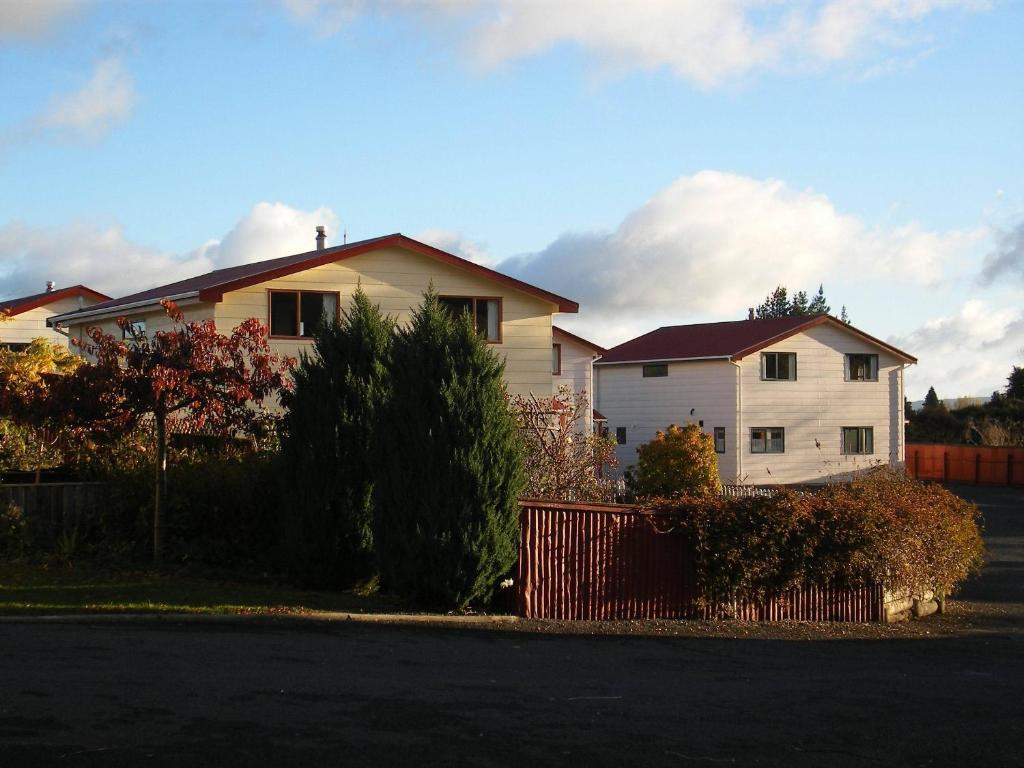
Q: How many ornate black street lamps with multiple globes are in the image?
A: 0